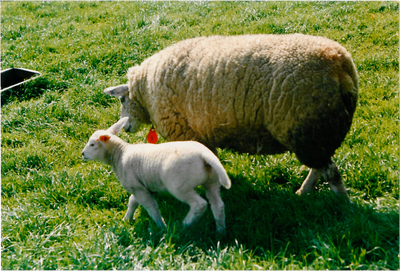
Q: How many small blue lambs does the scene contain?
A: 0